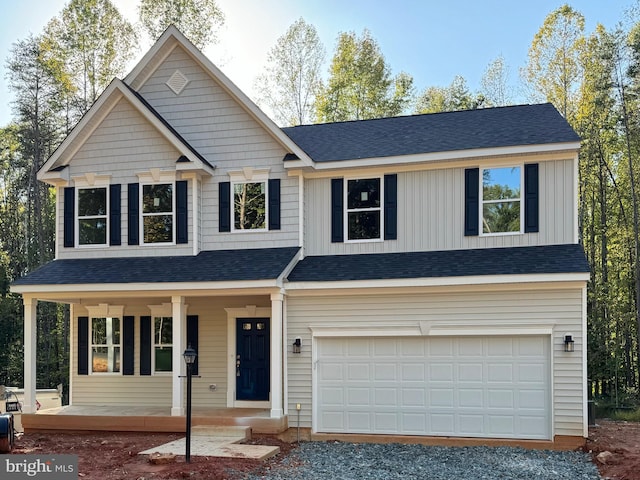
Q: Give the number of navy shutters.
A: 14